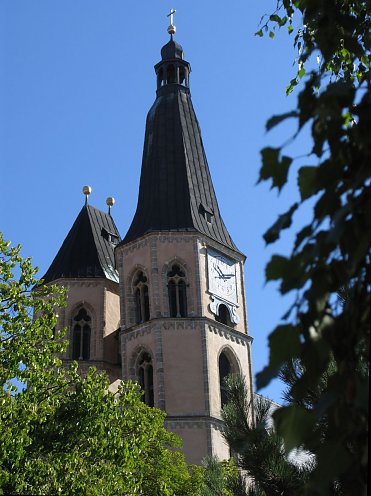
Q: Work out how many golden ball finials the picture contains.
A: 3